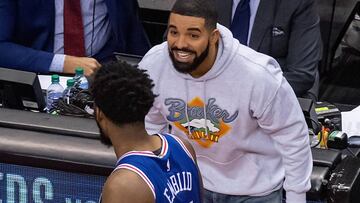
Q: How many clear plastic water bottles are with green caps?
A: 3